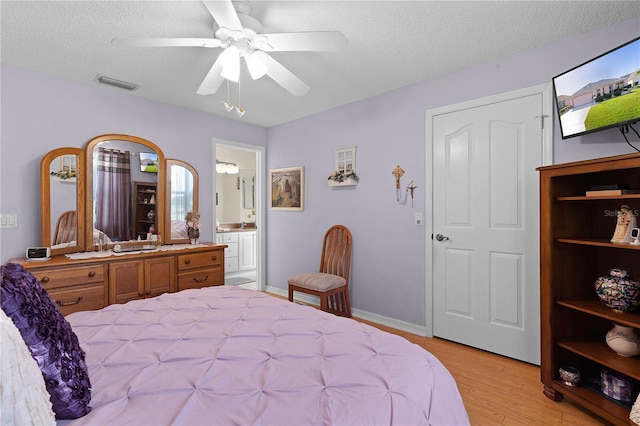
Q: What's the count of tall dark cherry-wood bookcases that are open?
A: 1